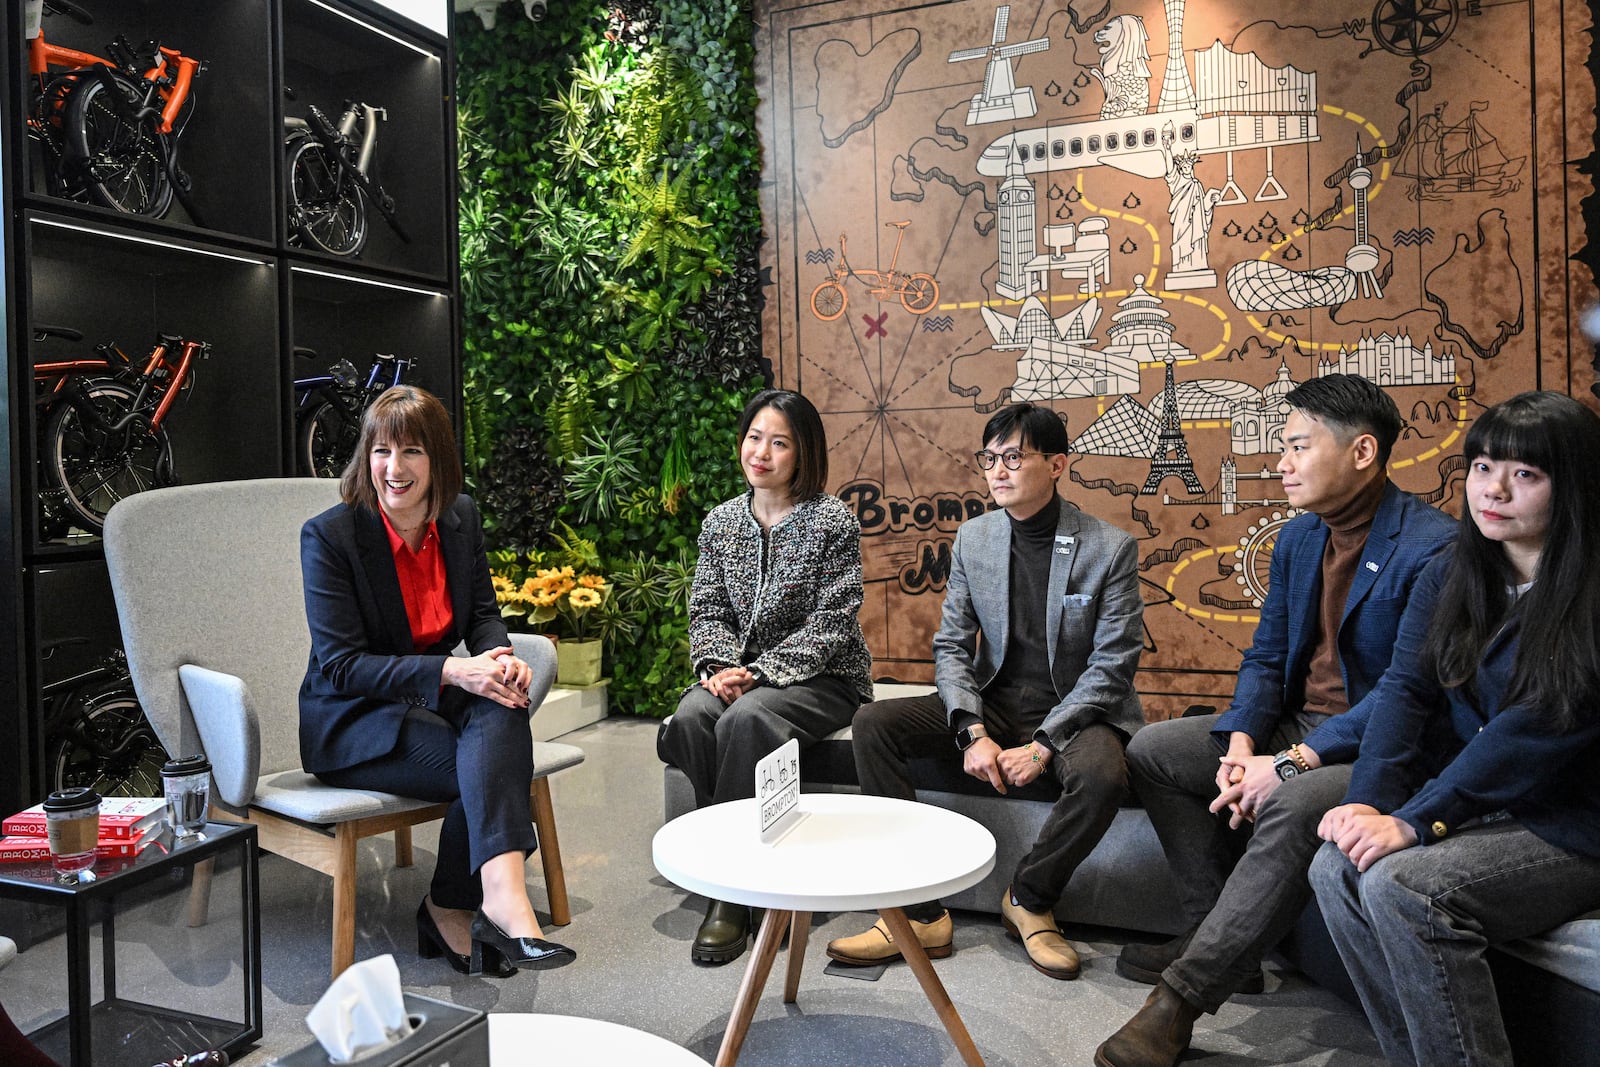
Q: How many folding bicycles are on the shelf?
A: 5